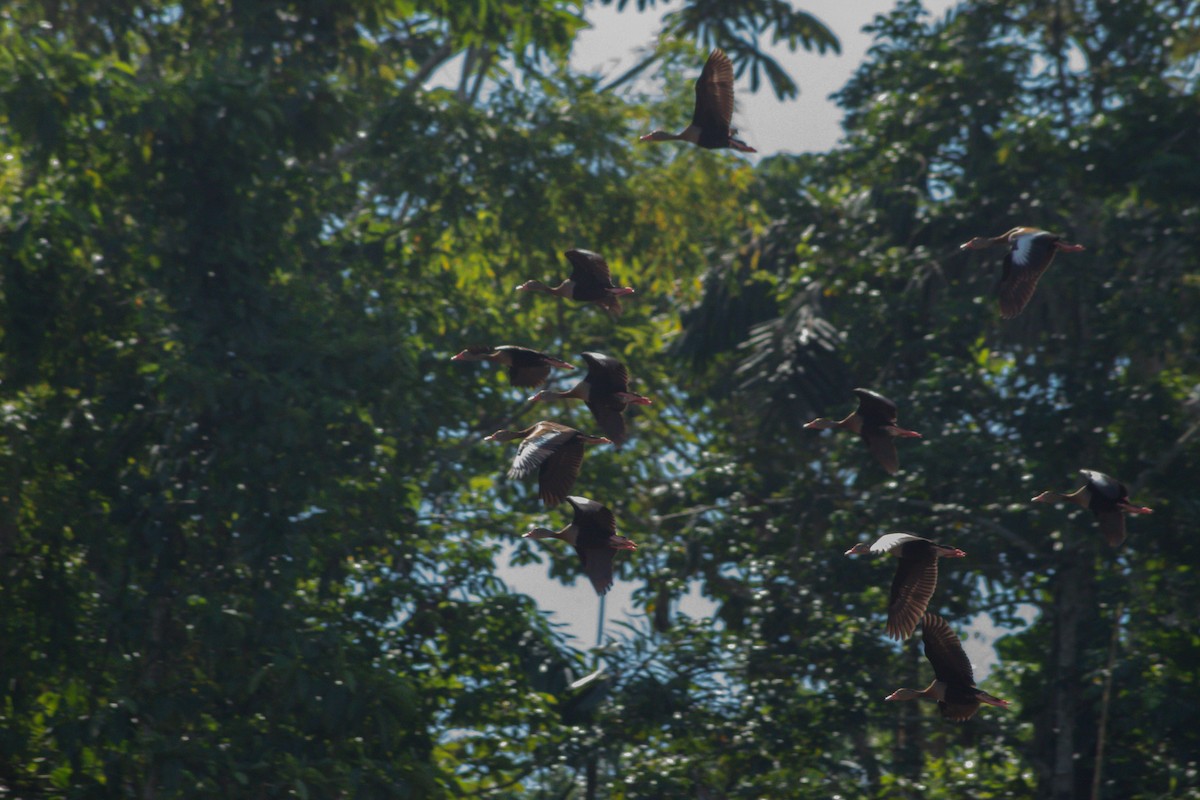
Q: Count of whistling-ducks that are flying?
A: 11